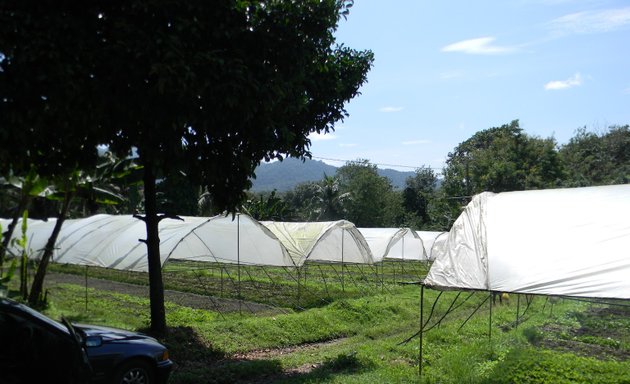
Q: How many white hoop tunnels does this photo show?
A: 5